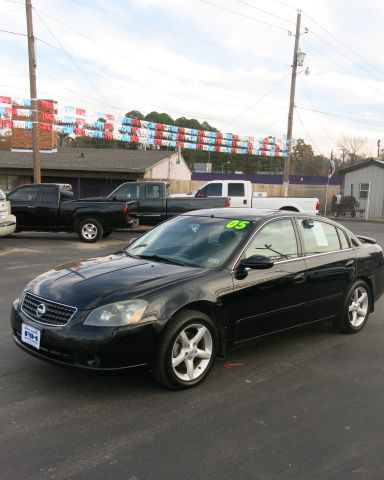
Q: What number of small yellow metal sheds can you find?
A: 0